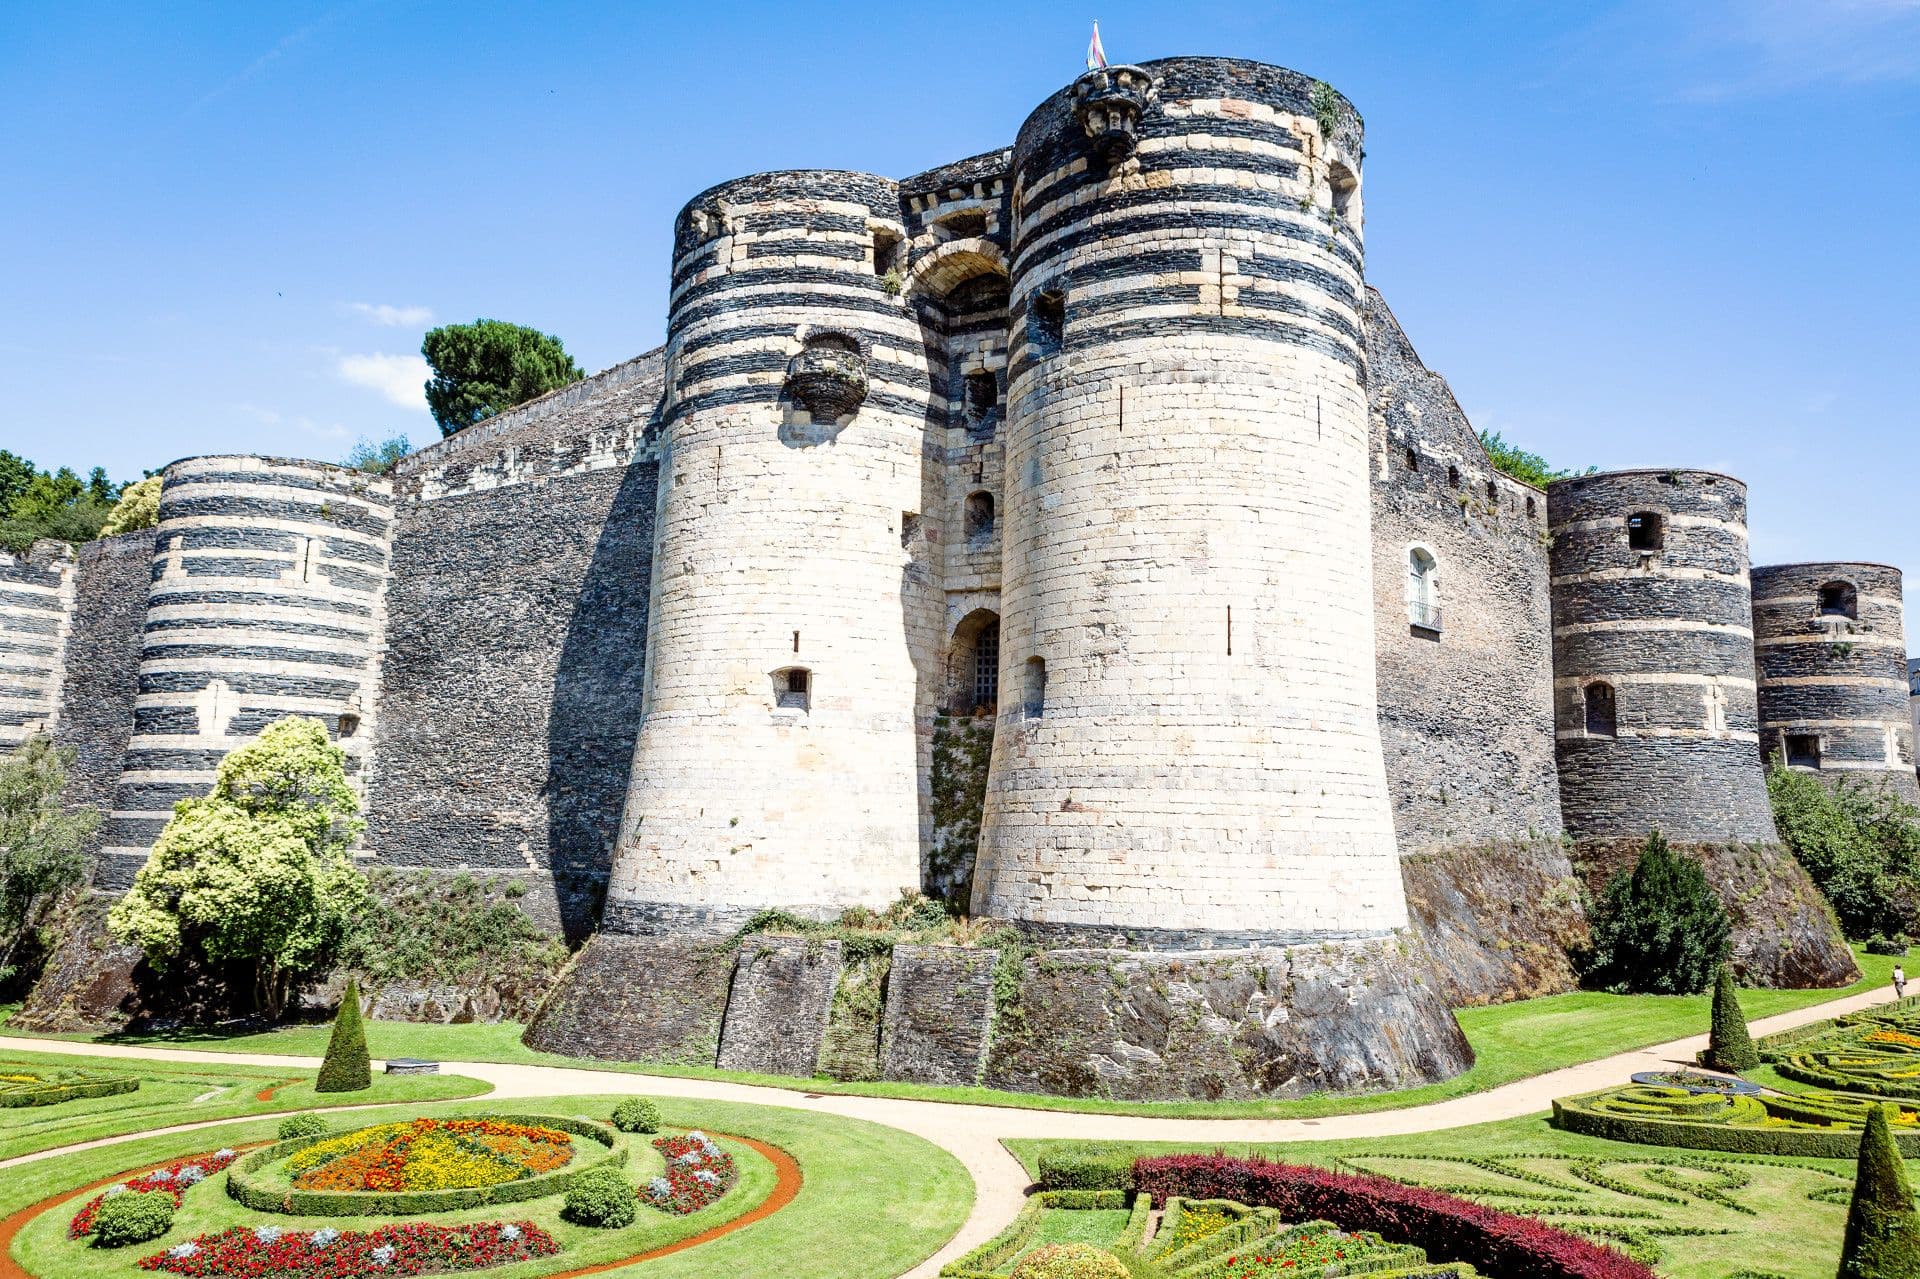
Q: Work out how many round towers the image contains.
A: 6